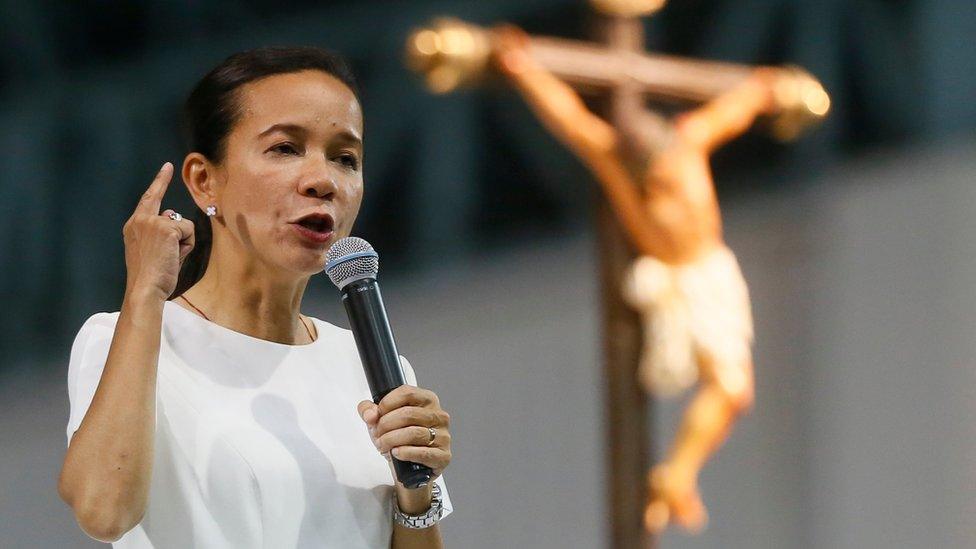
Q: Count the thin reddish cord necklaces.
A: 1